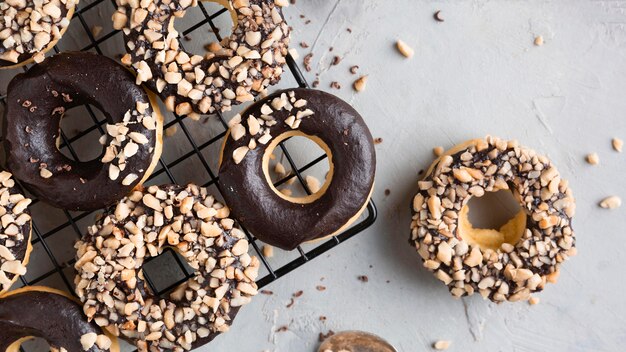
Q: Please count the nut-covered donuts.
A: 5